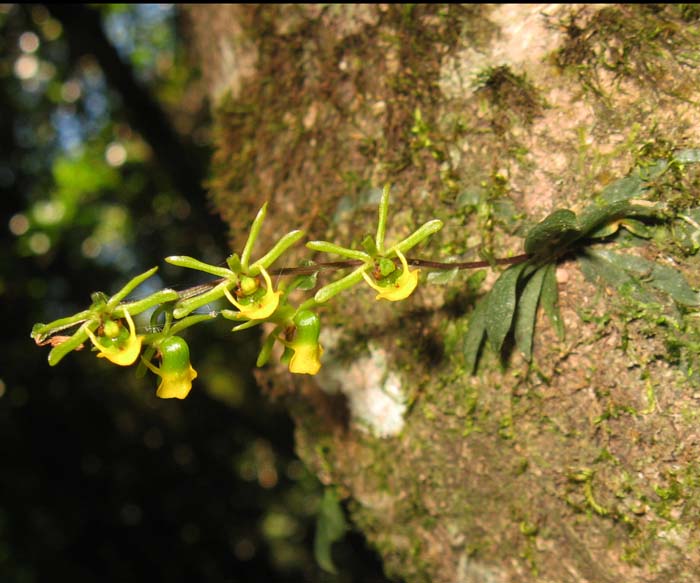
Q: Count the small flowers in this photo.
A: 5